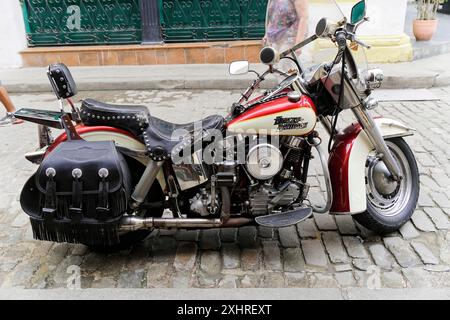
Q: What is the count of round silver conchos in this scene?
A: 3